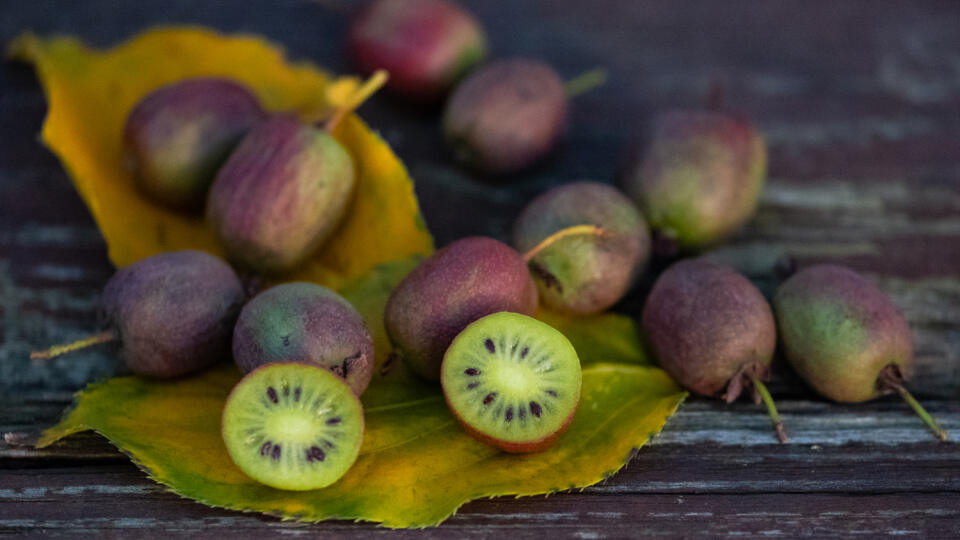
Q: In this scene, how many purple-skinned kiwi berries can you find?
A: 11